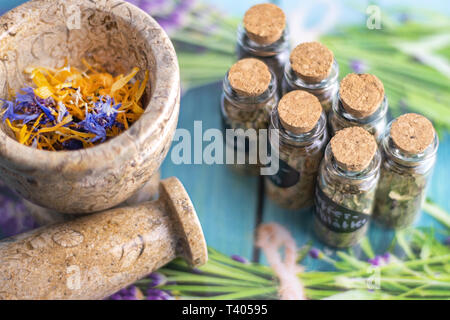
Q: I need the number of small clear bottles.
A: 7